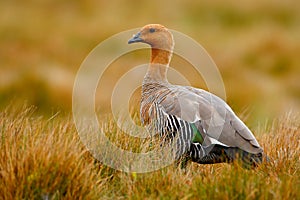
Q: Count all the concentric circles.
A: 2